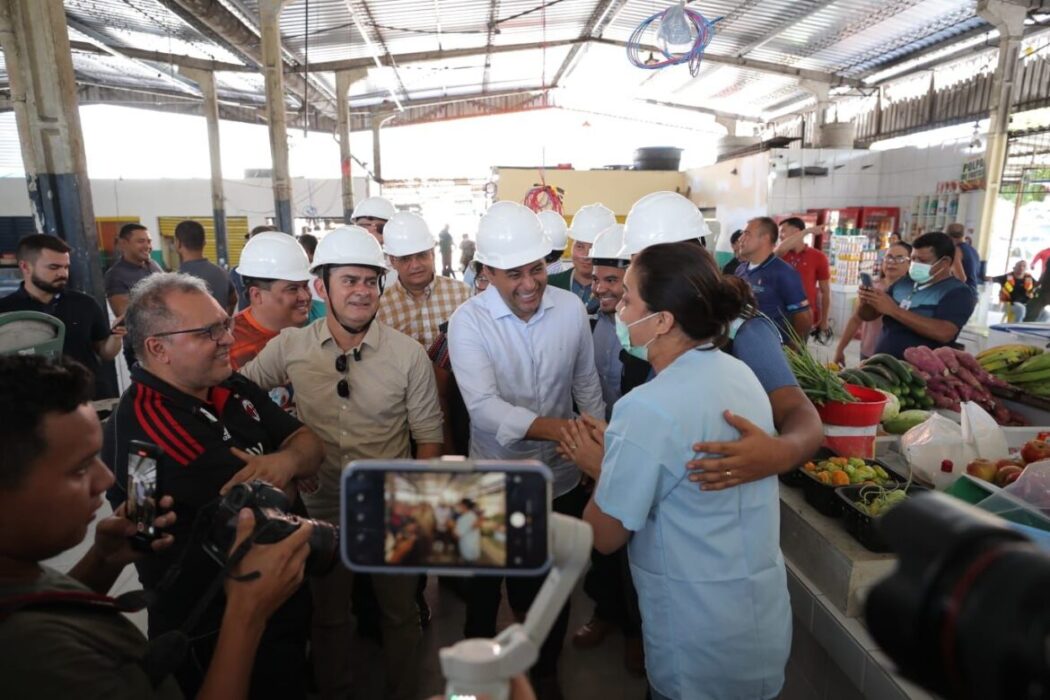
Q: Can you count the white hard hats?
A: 9